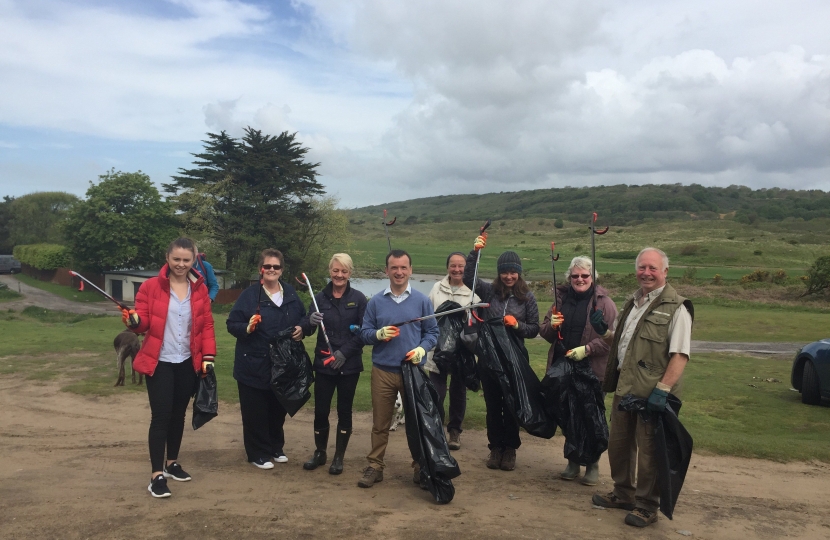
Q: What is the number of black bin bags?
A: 7